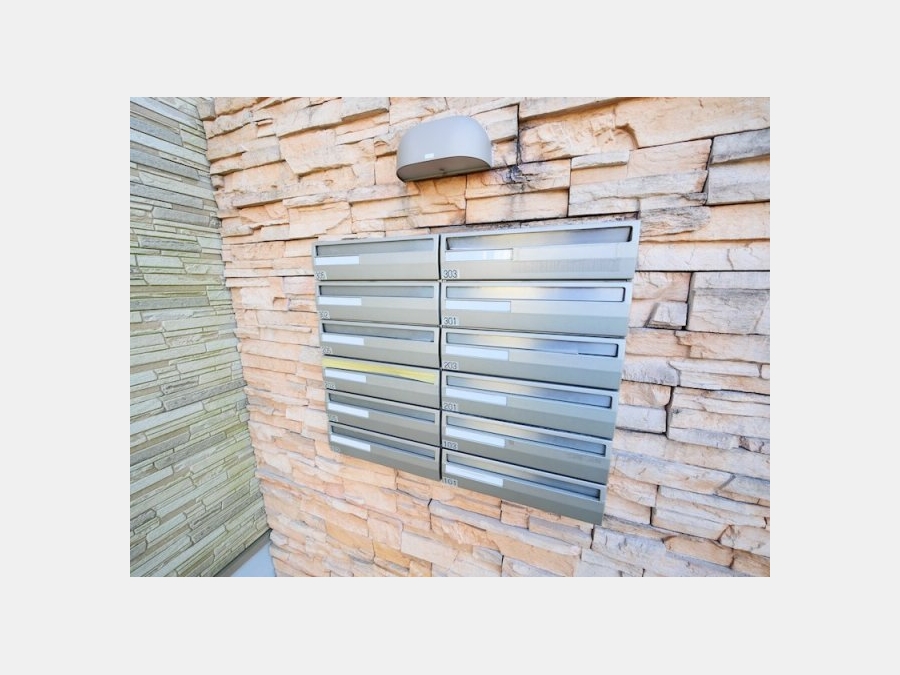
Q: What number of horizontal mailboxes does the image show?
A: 12